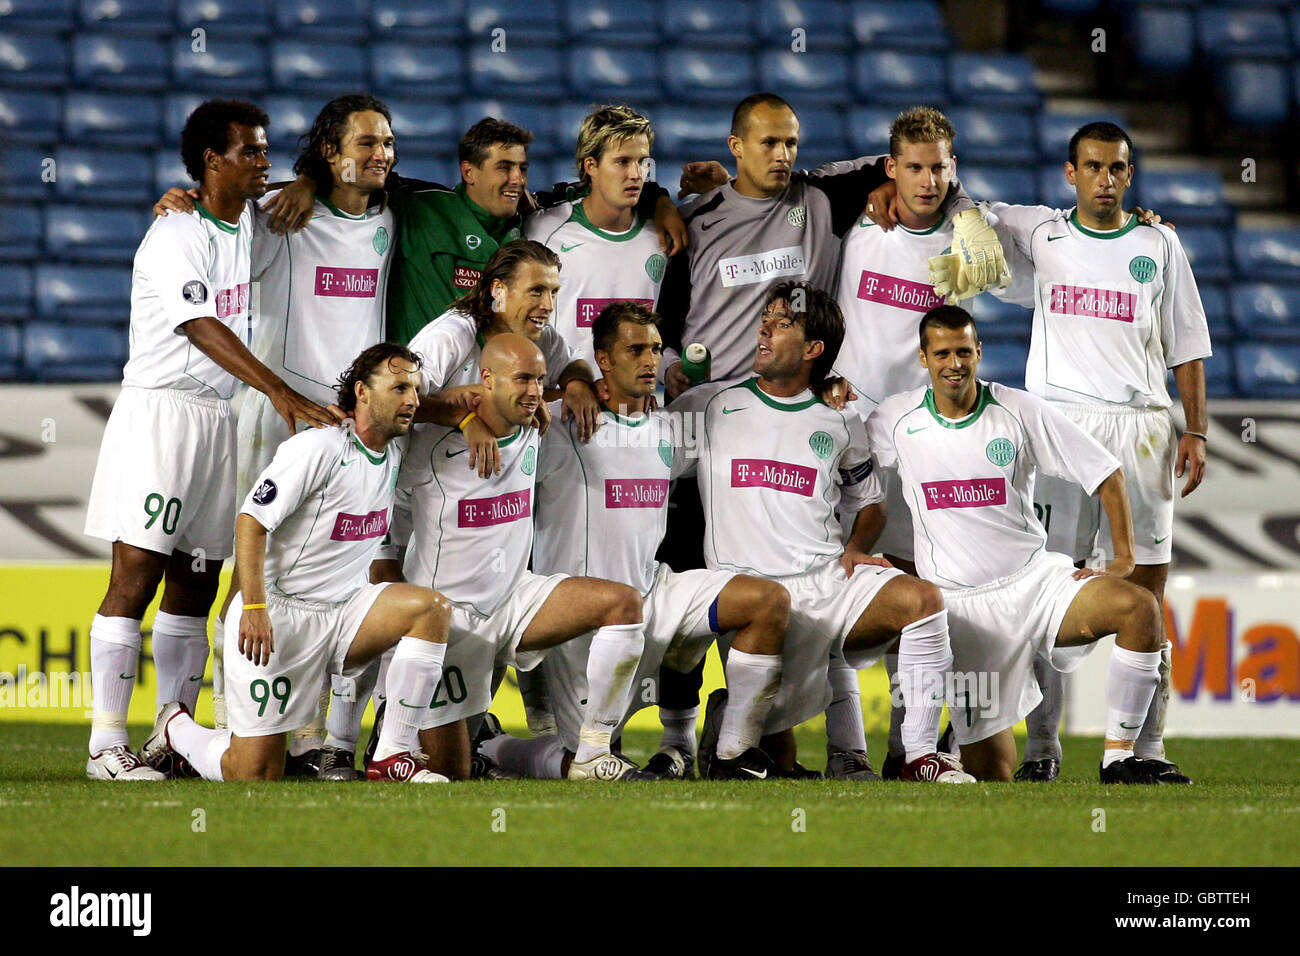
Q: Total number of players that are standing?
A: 7